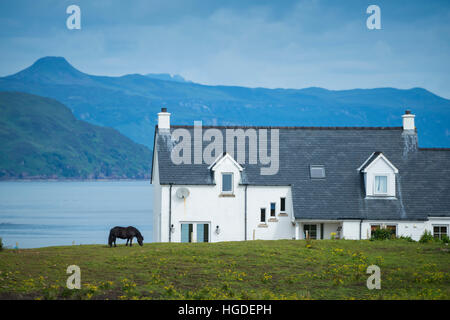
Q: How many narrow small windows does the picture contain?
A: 3